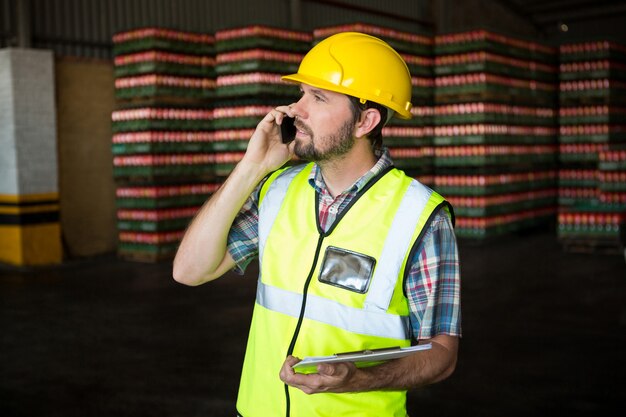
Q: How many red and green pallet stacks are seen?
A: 5